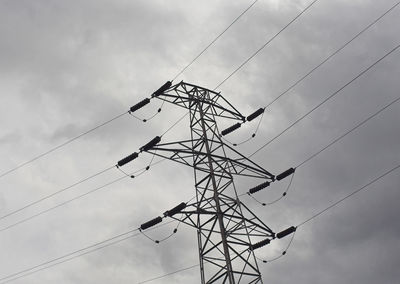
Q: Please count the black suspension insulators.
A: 12